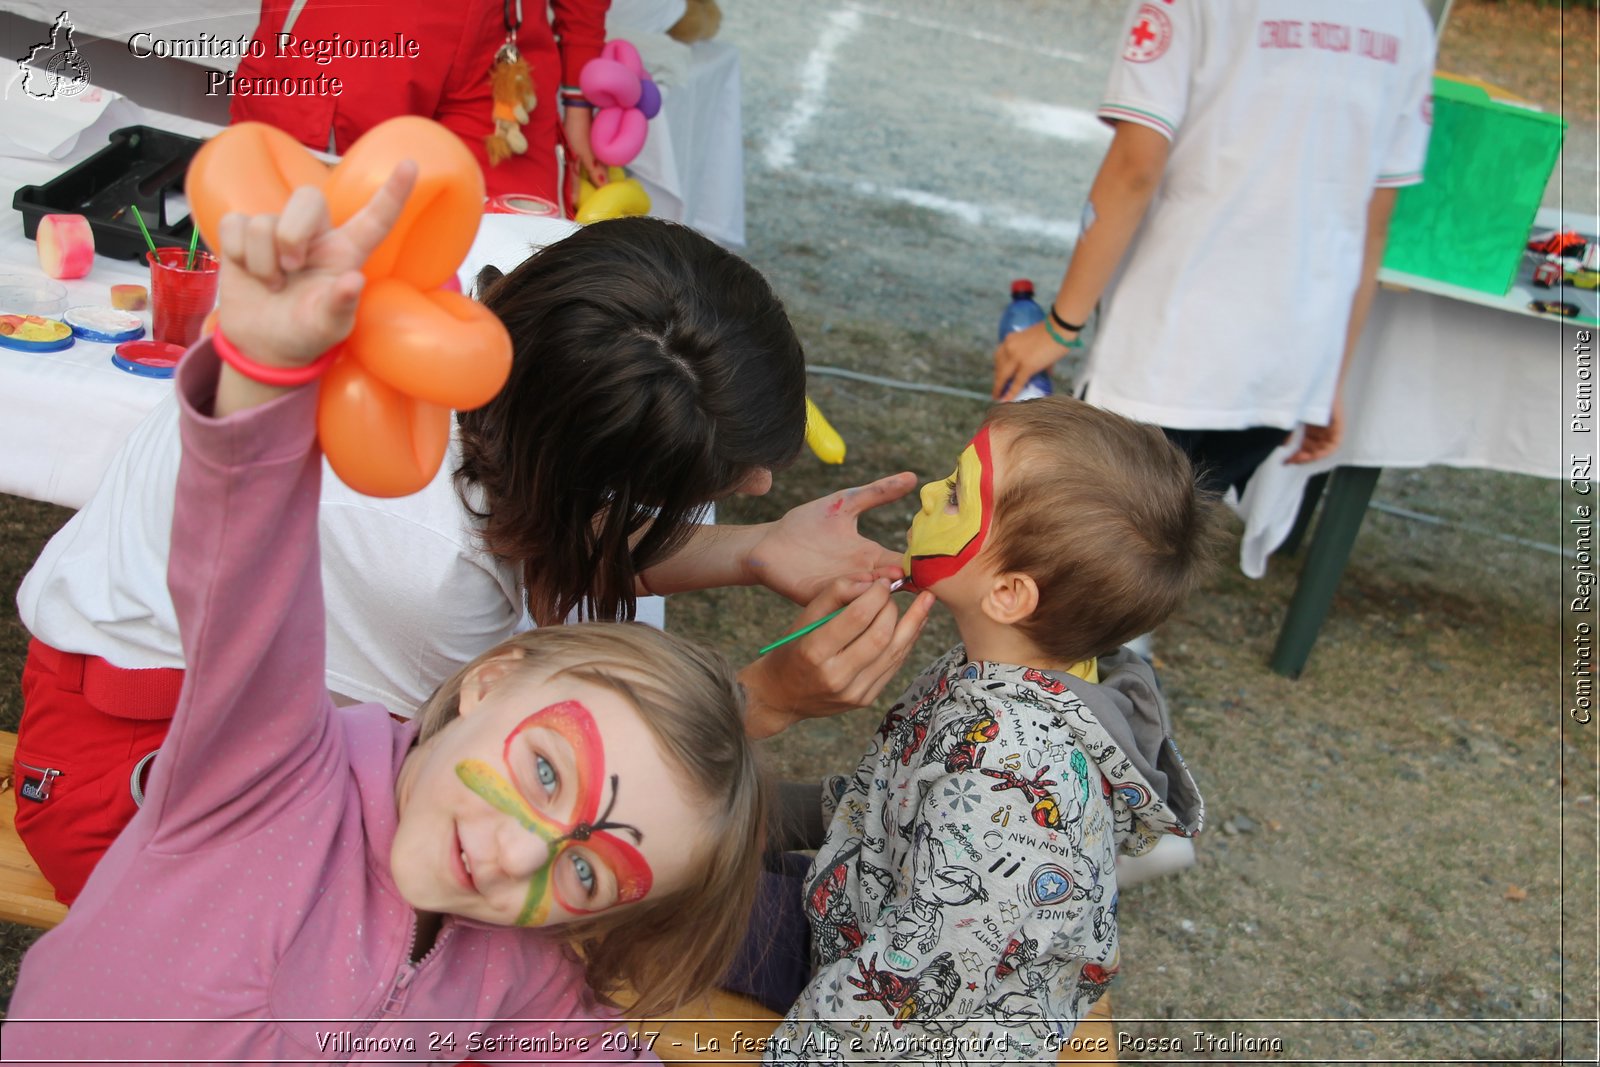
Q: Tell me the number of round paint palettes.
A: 3